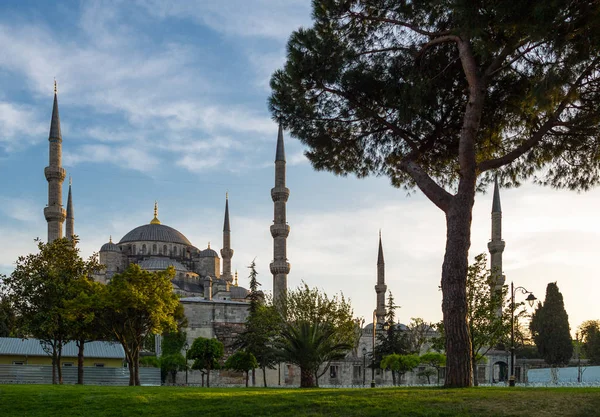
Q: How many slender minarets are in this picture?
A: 6